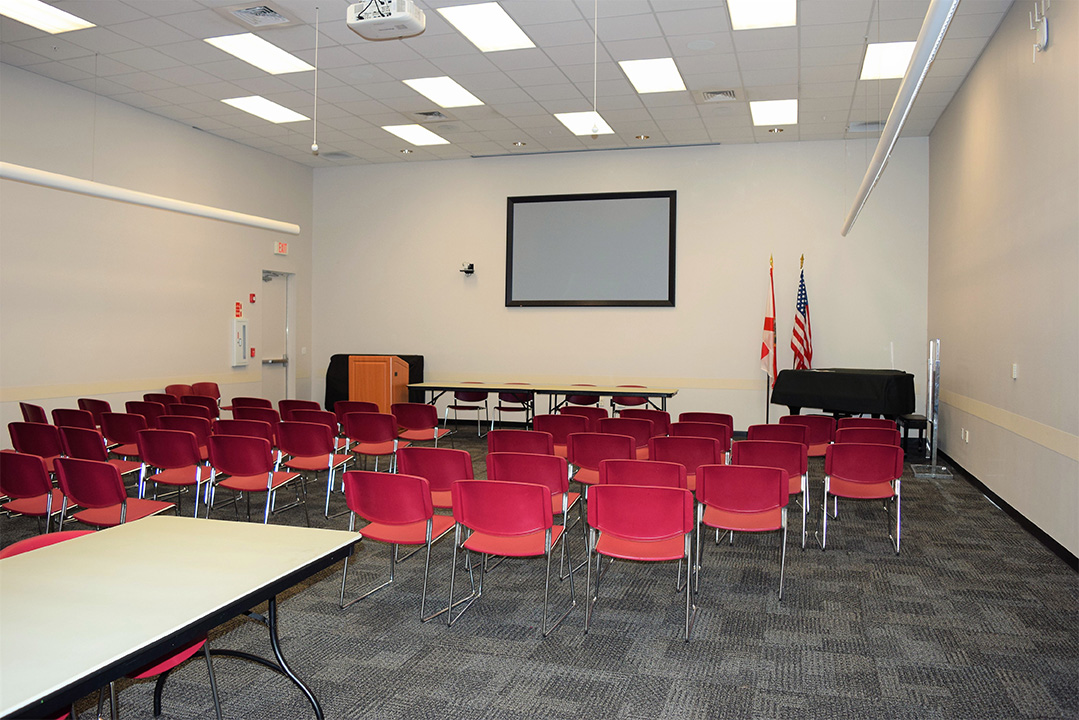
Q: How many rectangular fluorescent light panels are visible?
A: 11